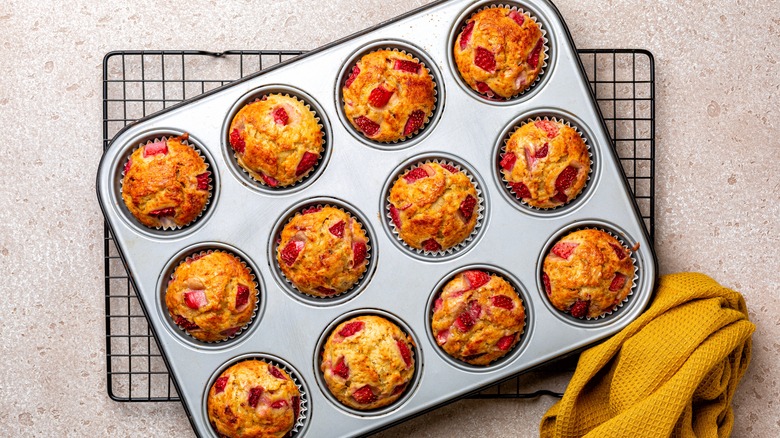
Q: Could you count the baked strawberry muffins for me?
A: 12